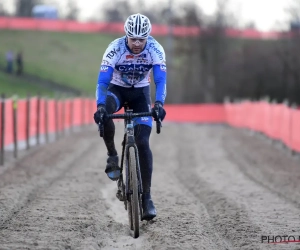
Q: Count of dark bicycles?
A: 1